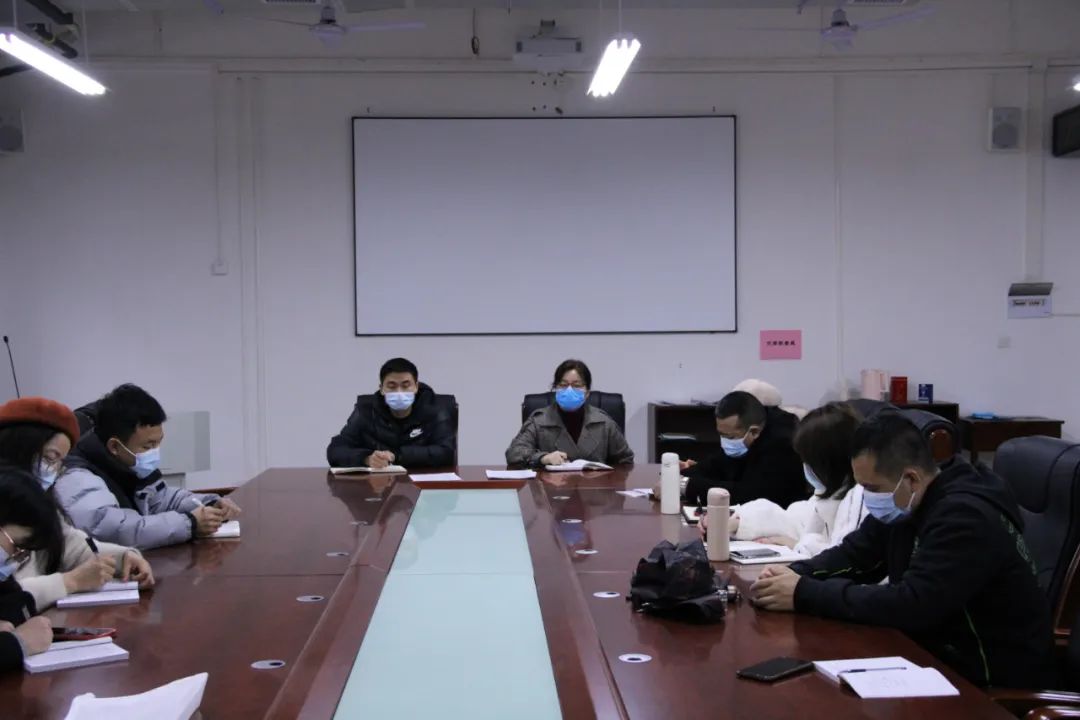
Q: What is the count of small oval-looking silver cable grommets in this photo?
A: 10